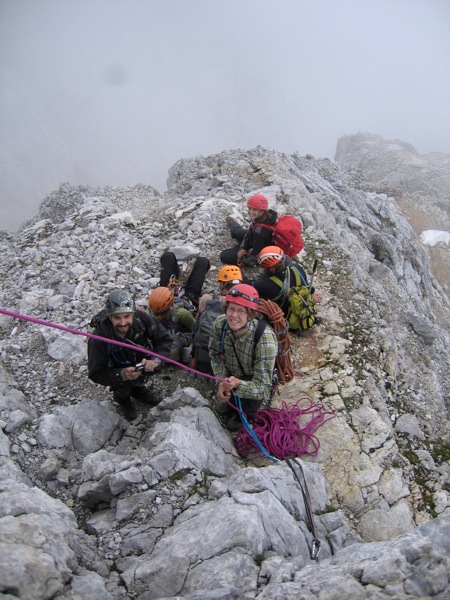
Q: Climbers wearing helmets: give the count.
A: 6